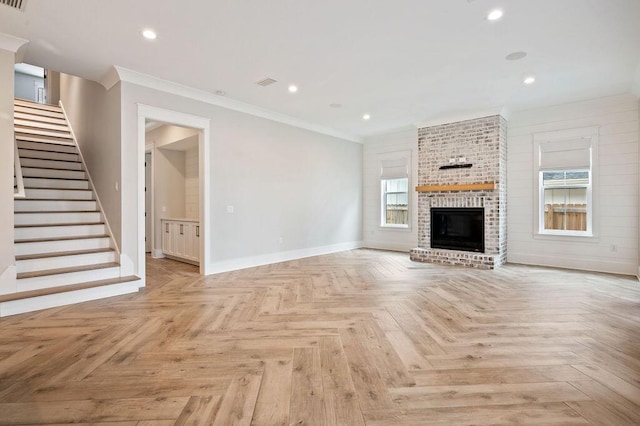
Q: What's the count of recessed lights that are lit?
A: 5